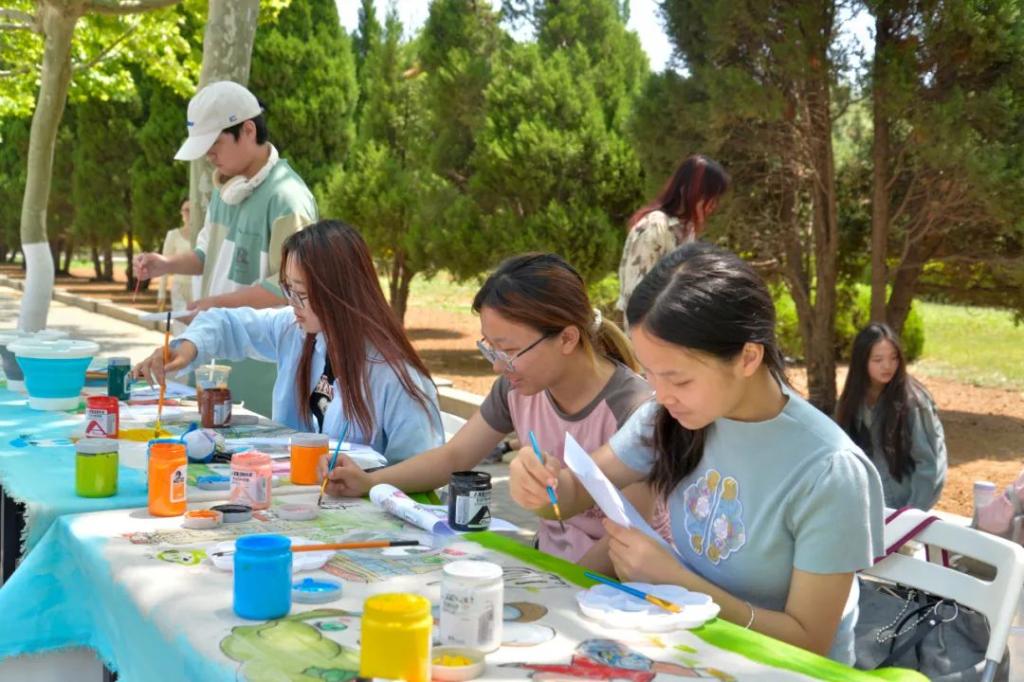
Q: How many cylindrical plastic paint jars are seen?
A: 11